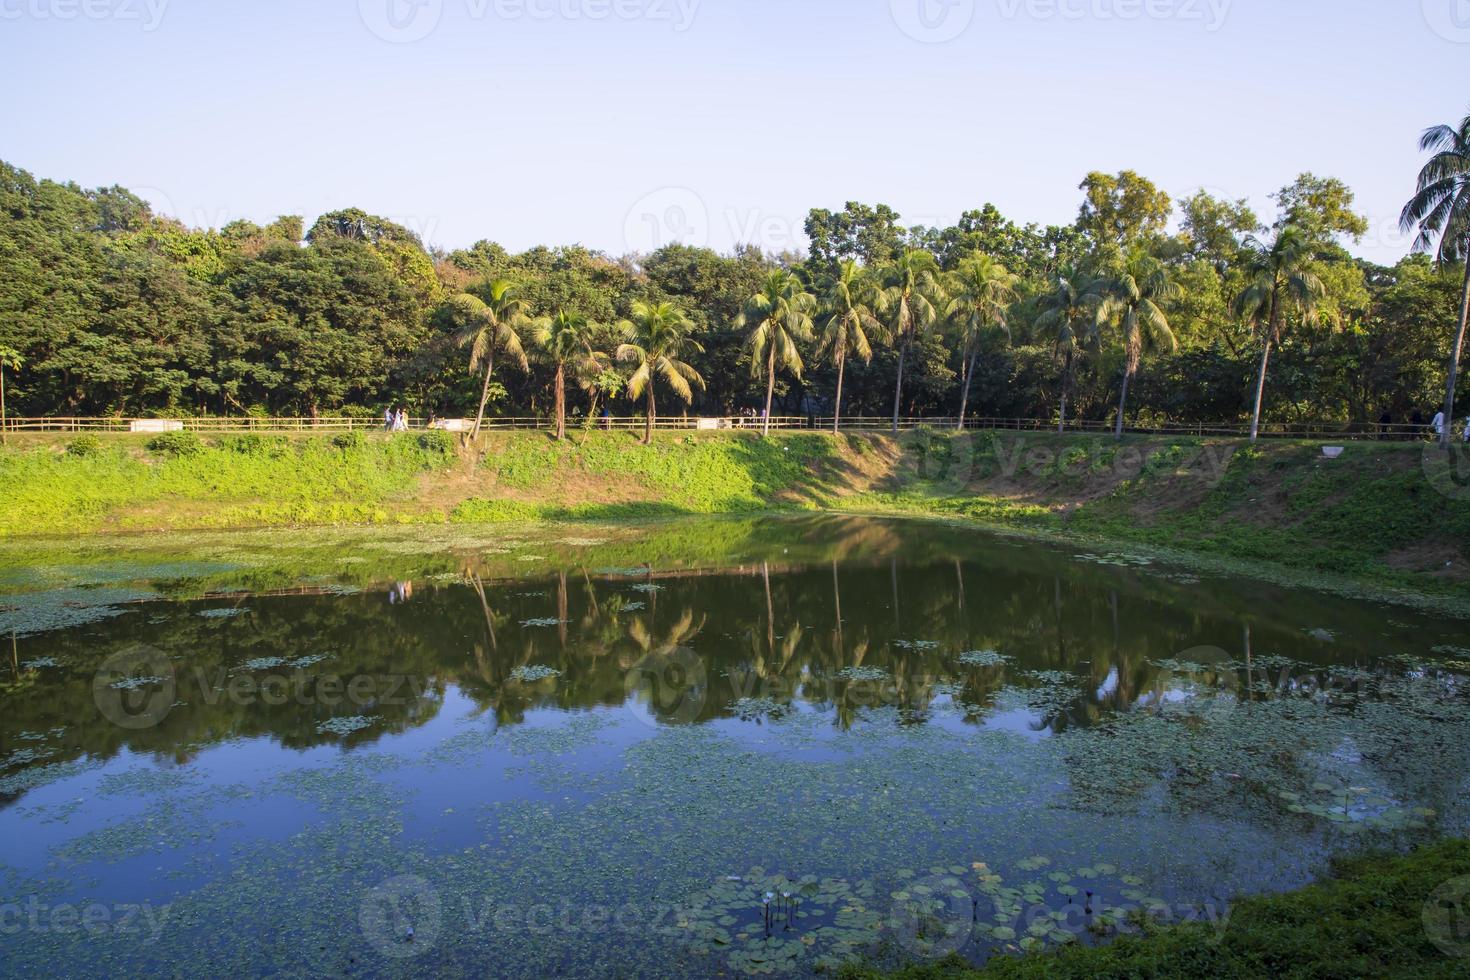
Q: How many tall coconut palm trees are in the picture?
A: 11